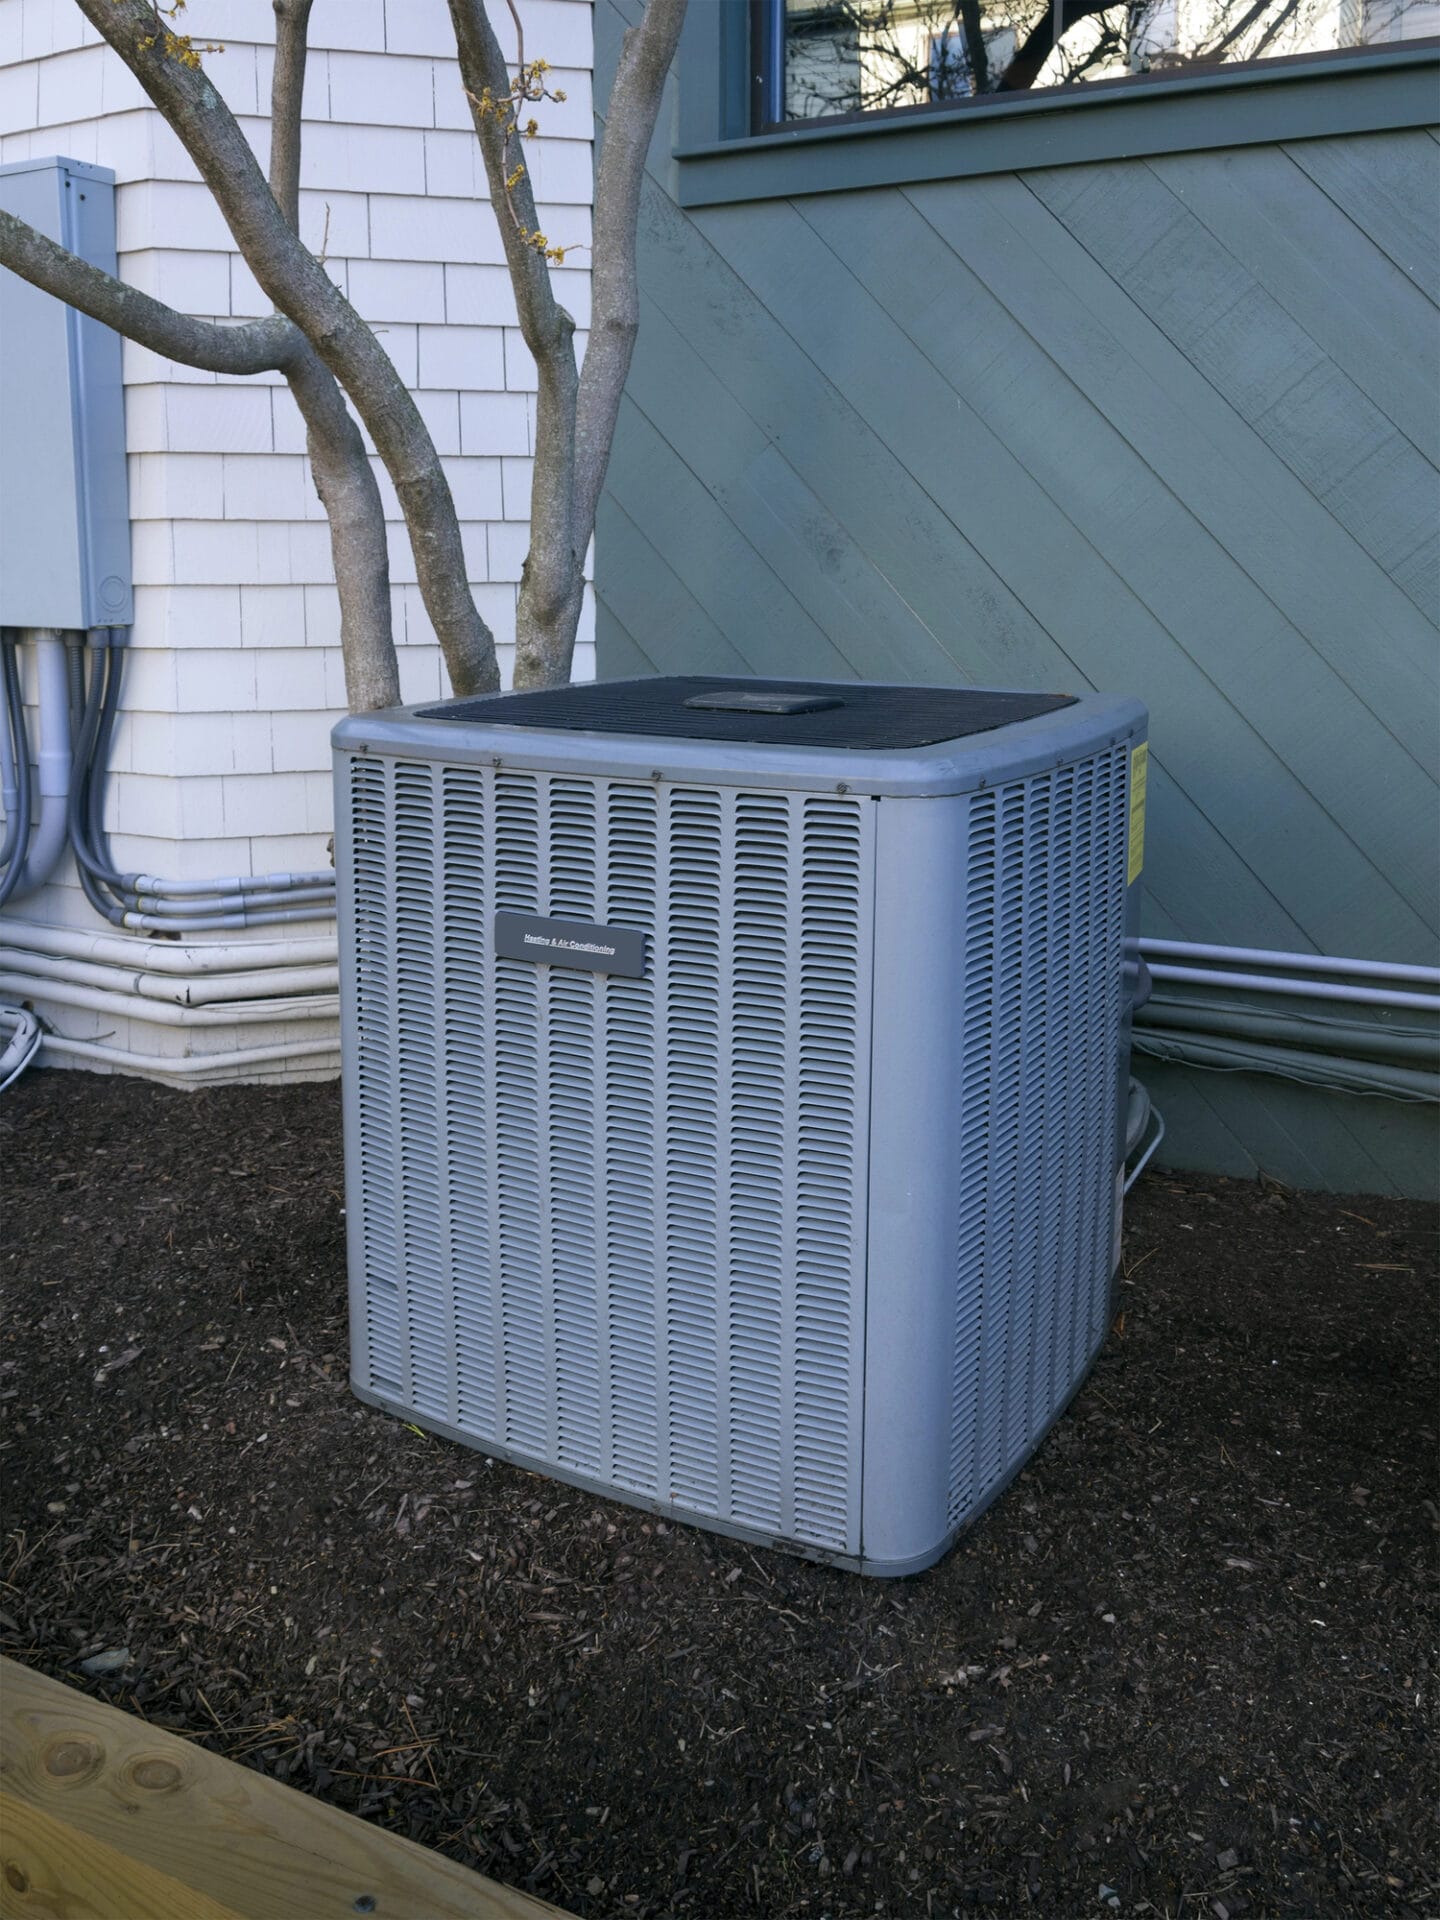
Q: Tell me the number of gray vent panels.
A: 2